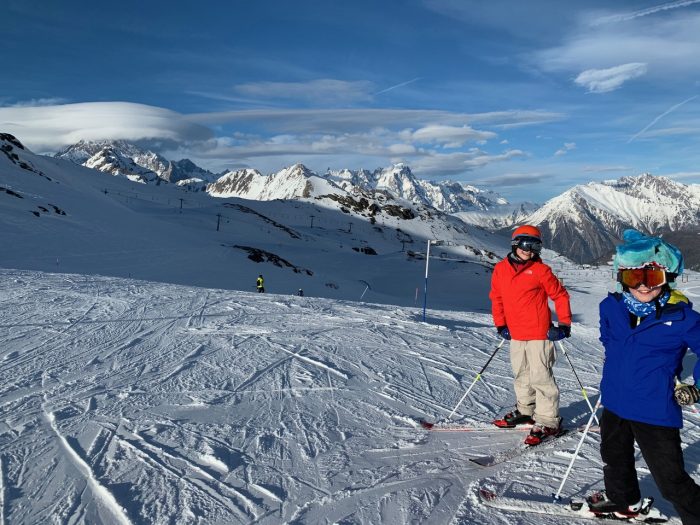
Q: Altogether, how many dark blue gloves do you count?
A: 2